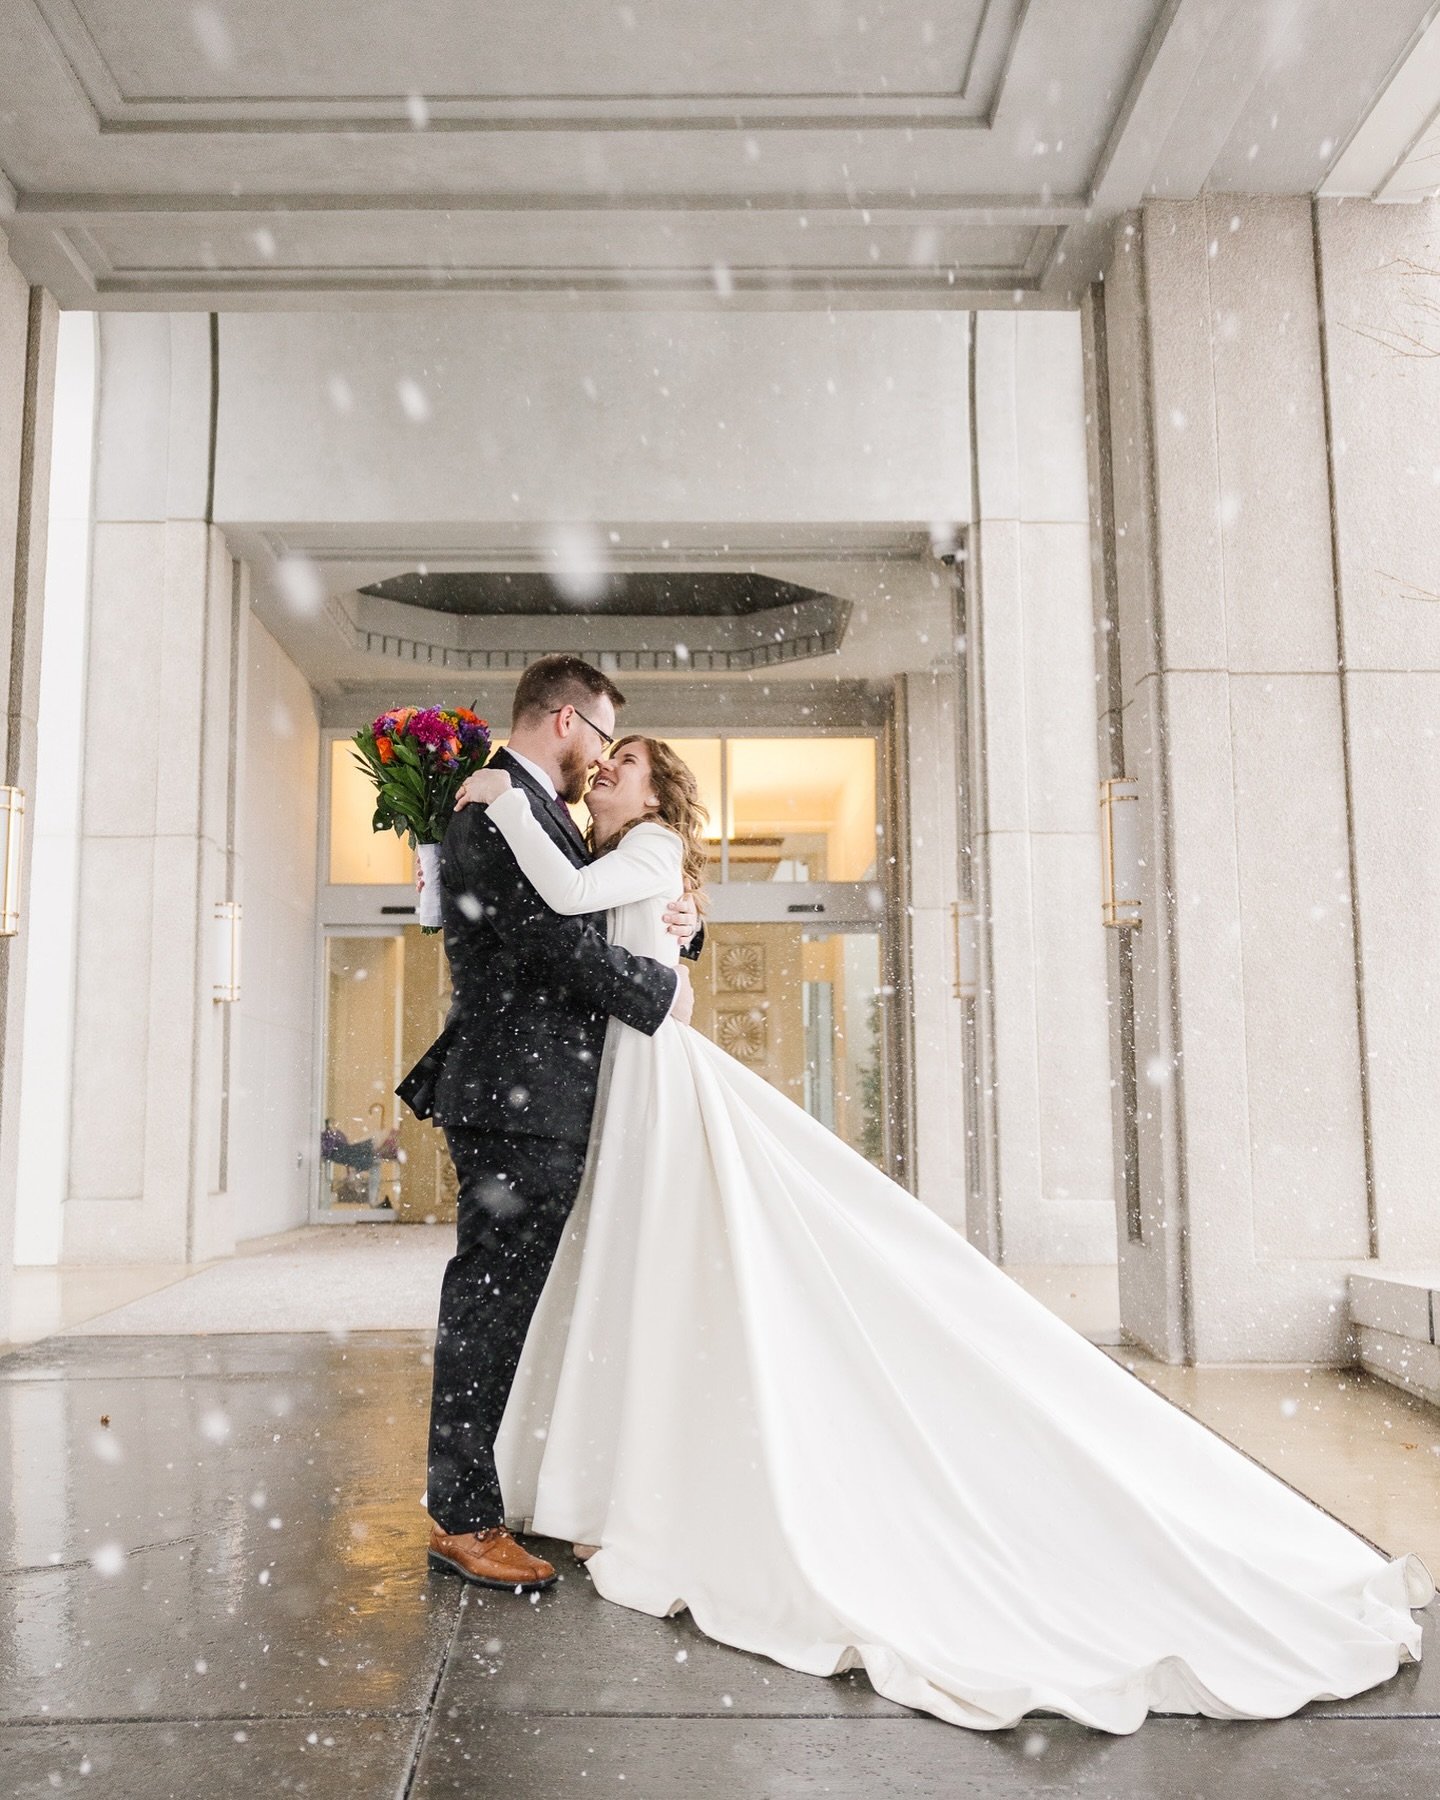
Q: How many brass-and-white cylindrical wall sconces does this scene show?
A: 4